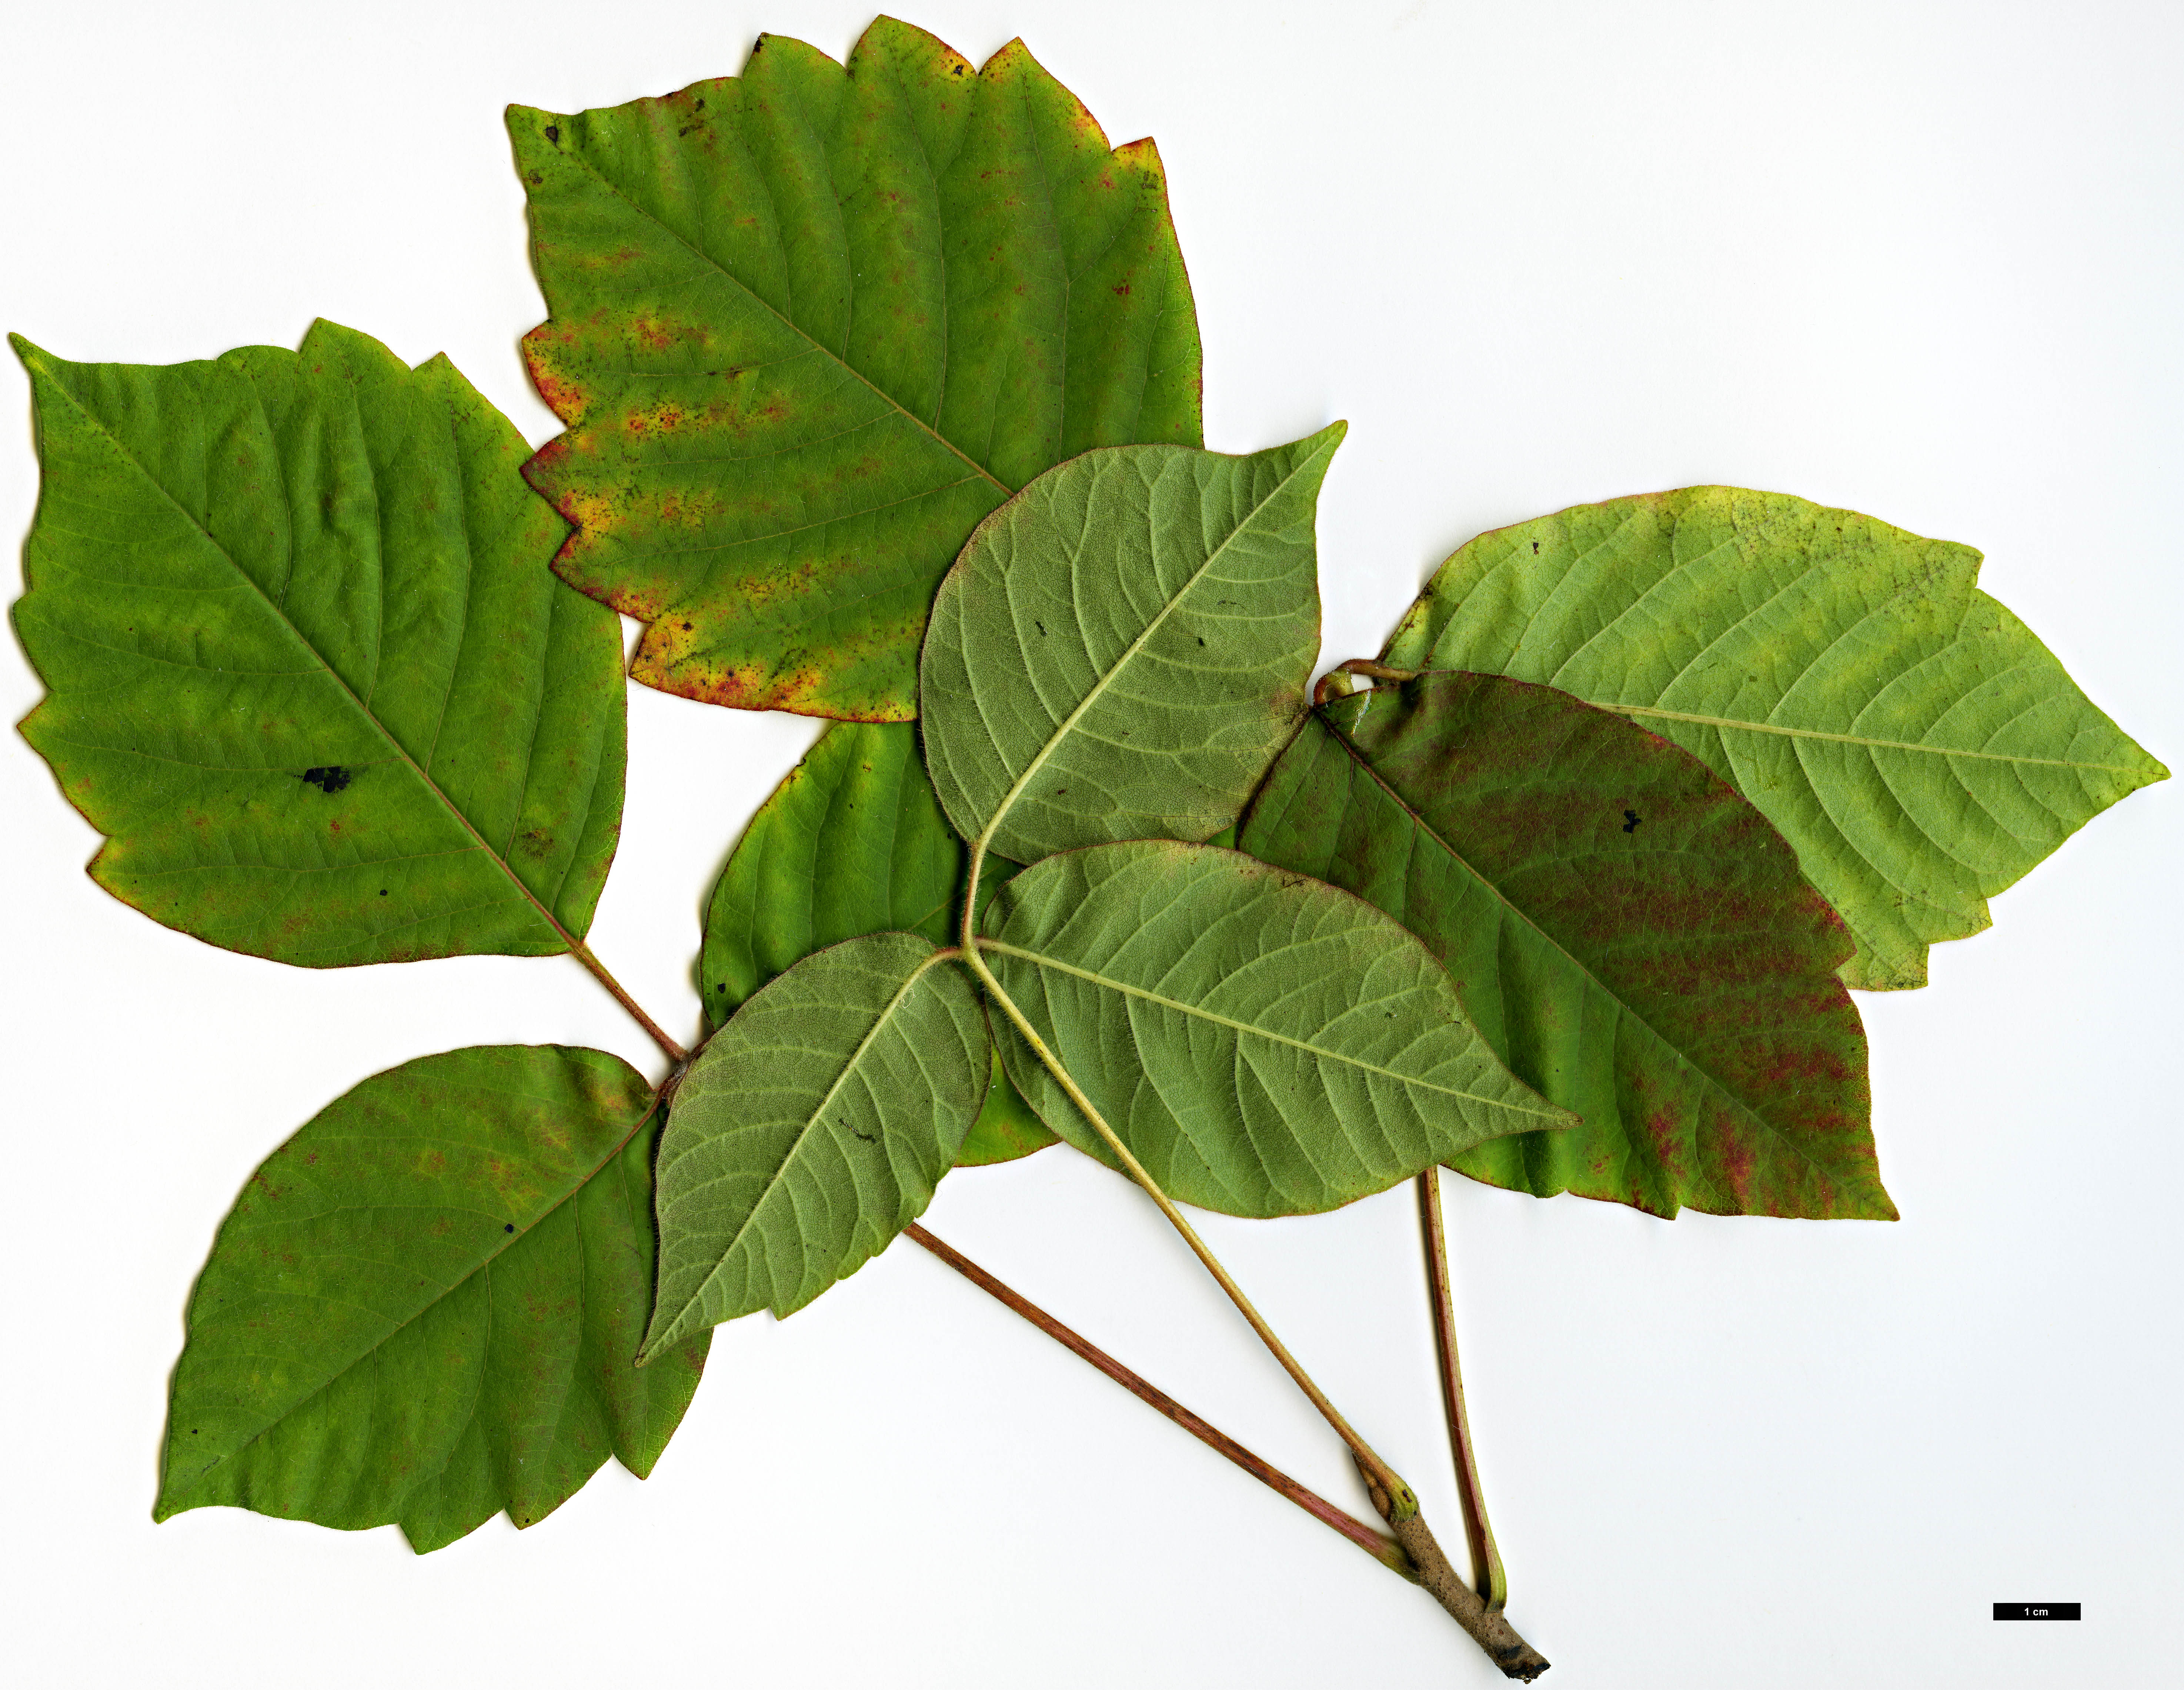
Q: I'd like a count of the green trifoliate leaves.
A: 3